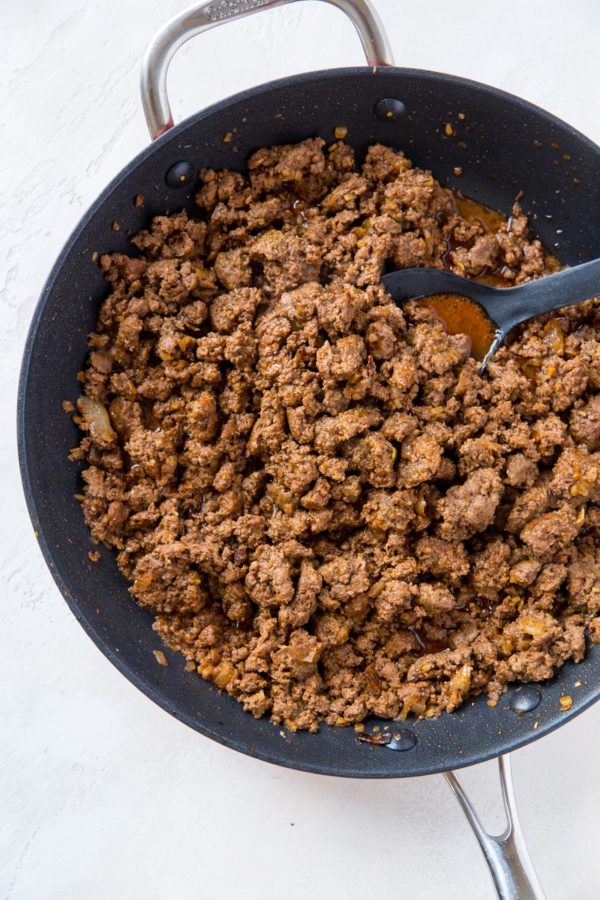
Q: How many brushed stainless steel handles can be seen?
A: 2